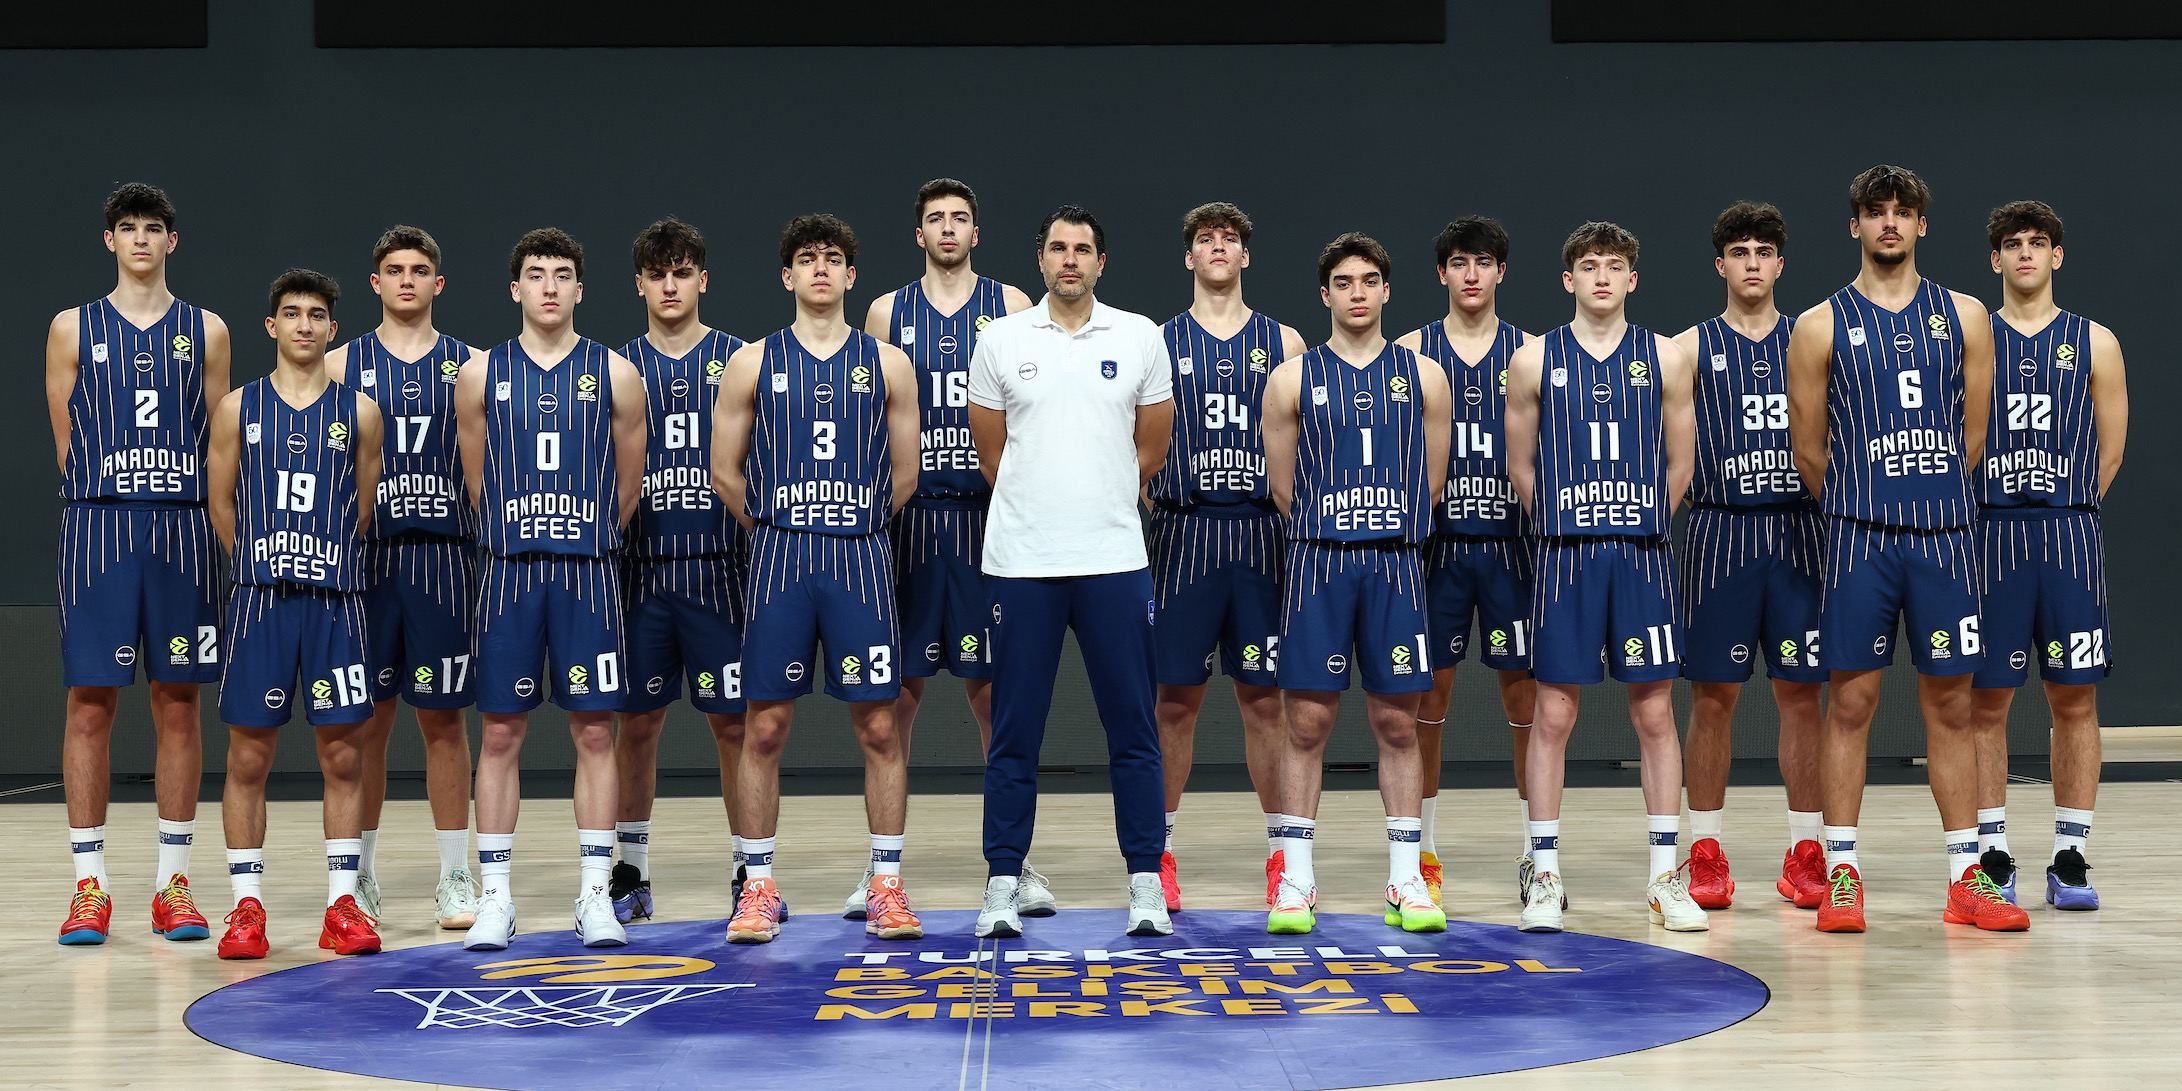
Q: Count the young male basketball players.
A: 14